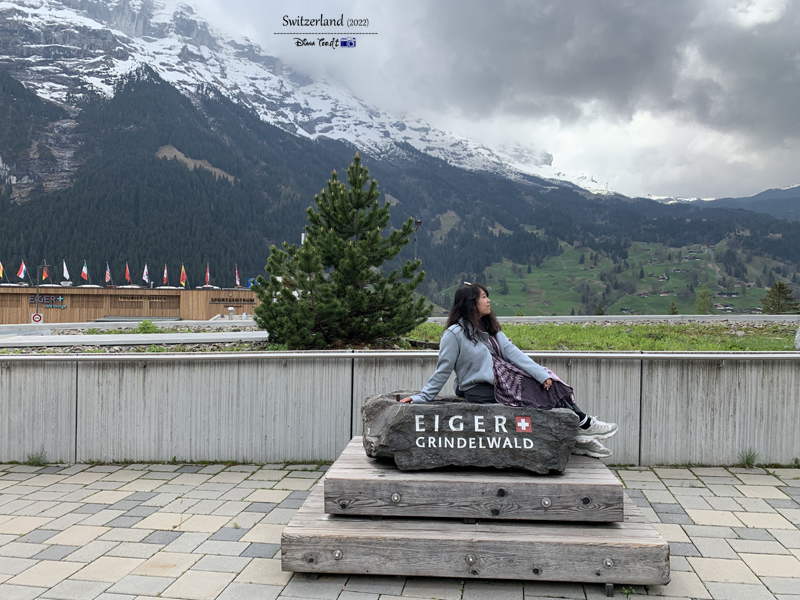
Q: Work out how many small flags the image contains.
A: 12